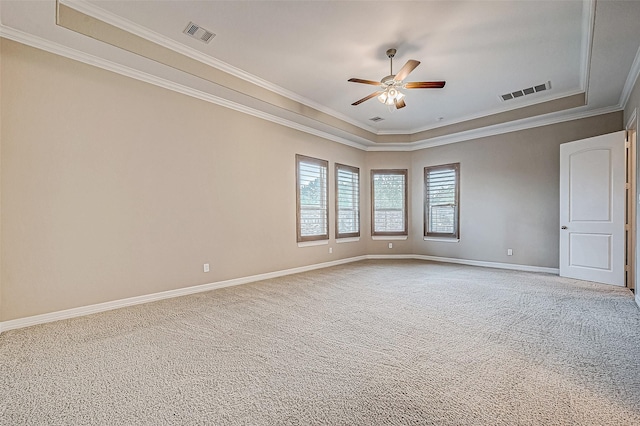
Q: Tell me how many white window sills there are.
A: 4